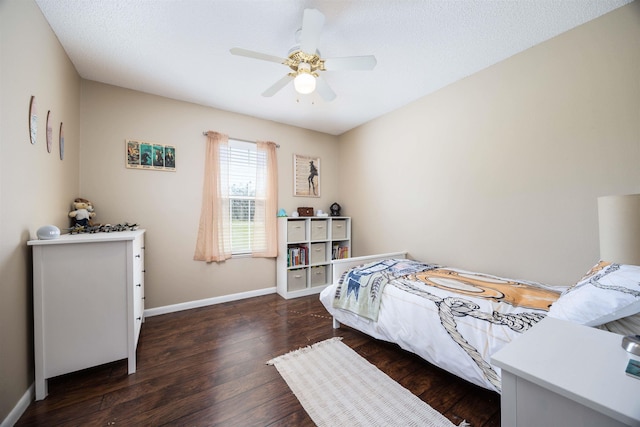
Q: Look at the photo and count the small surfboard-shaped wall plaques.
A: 3